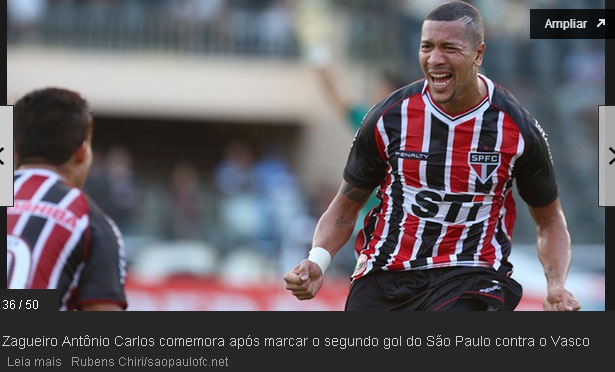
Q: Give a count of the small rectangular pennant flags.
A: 0